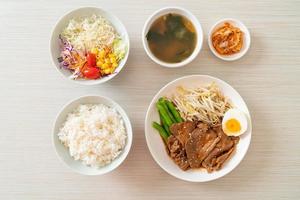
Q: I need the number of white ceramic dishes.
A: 5